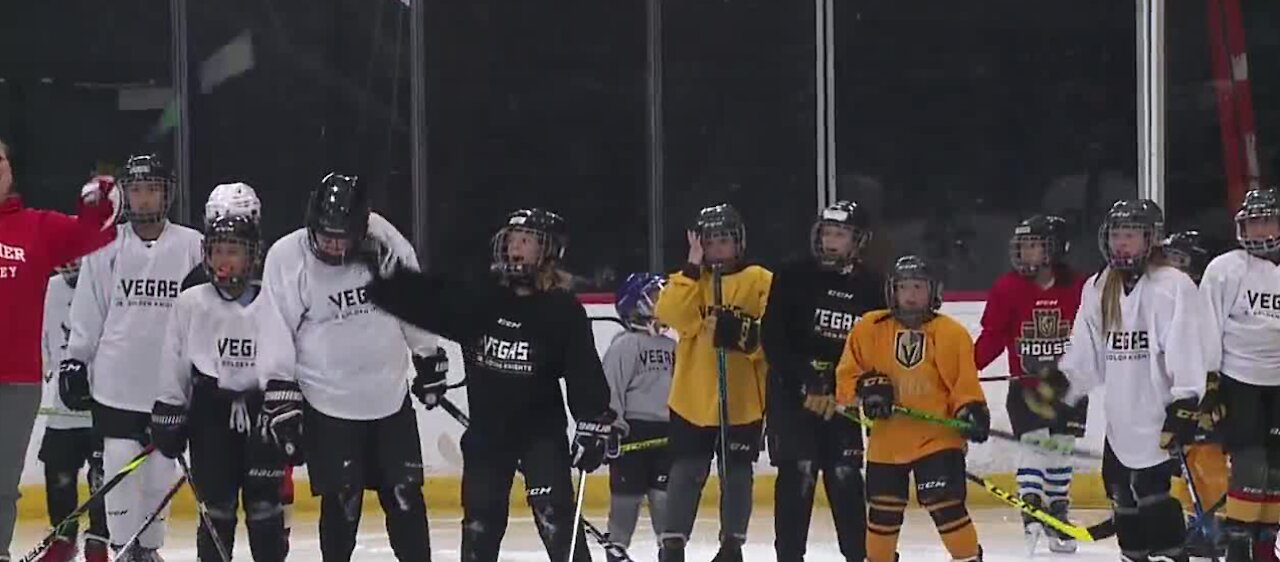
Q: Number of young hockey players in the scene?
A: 14